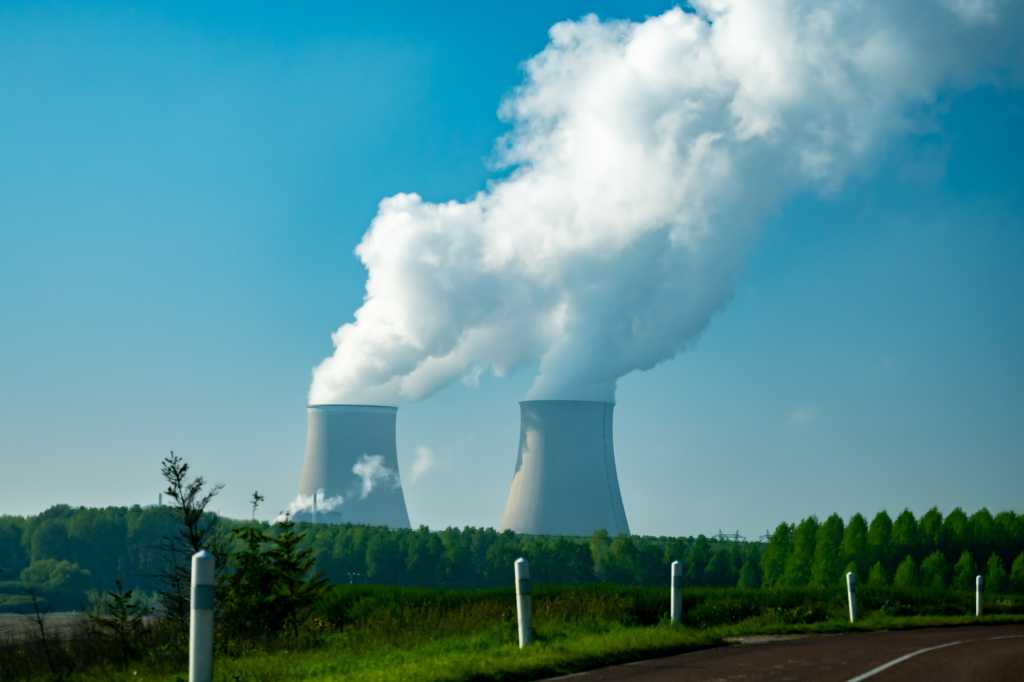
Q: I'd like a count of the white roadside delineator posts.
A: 5